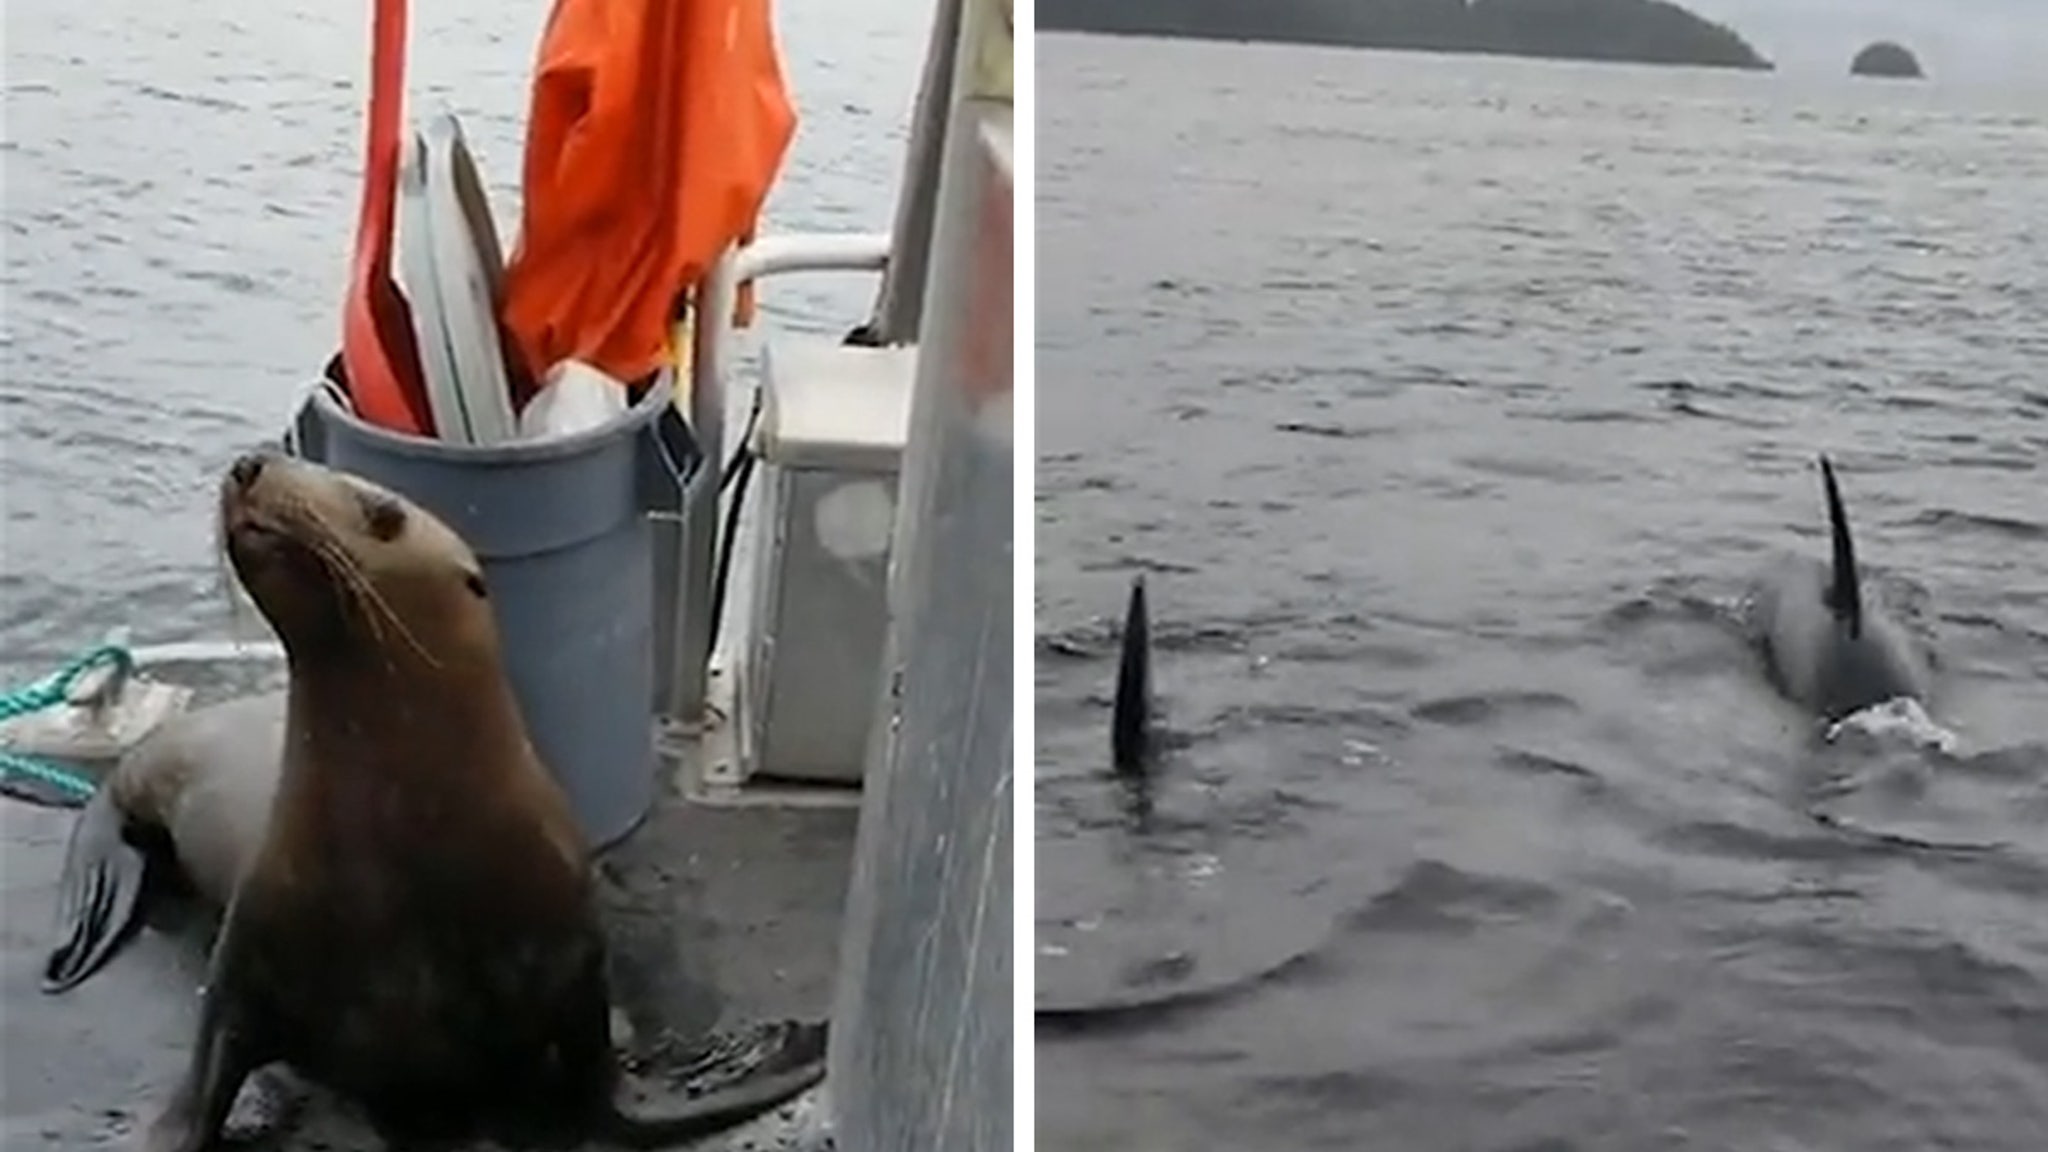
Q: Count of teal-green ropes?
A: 2